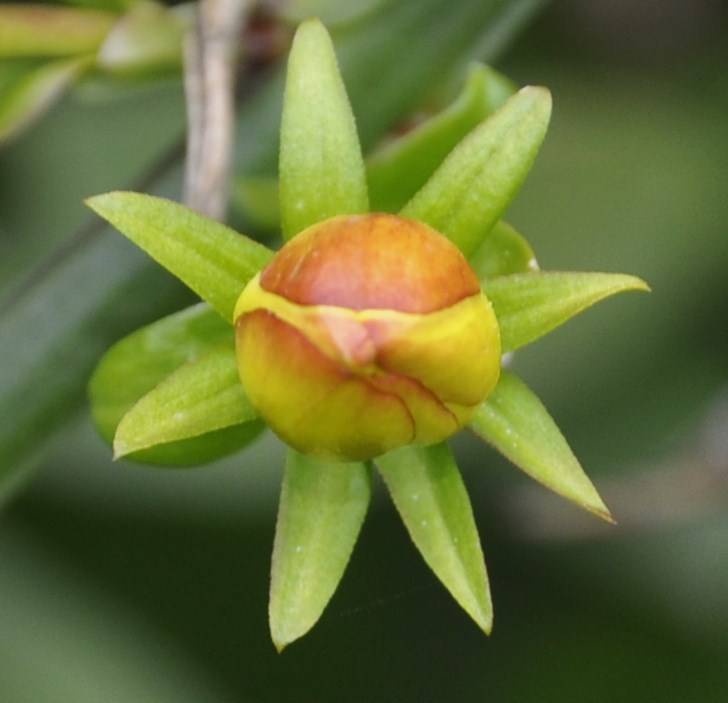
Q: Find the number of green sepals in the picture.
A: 8